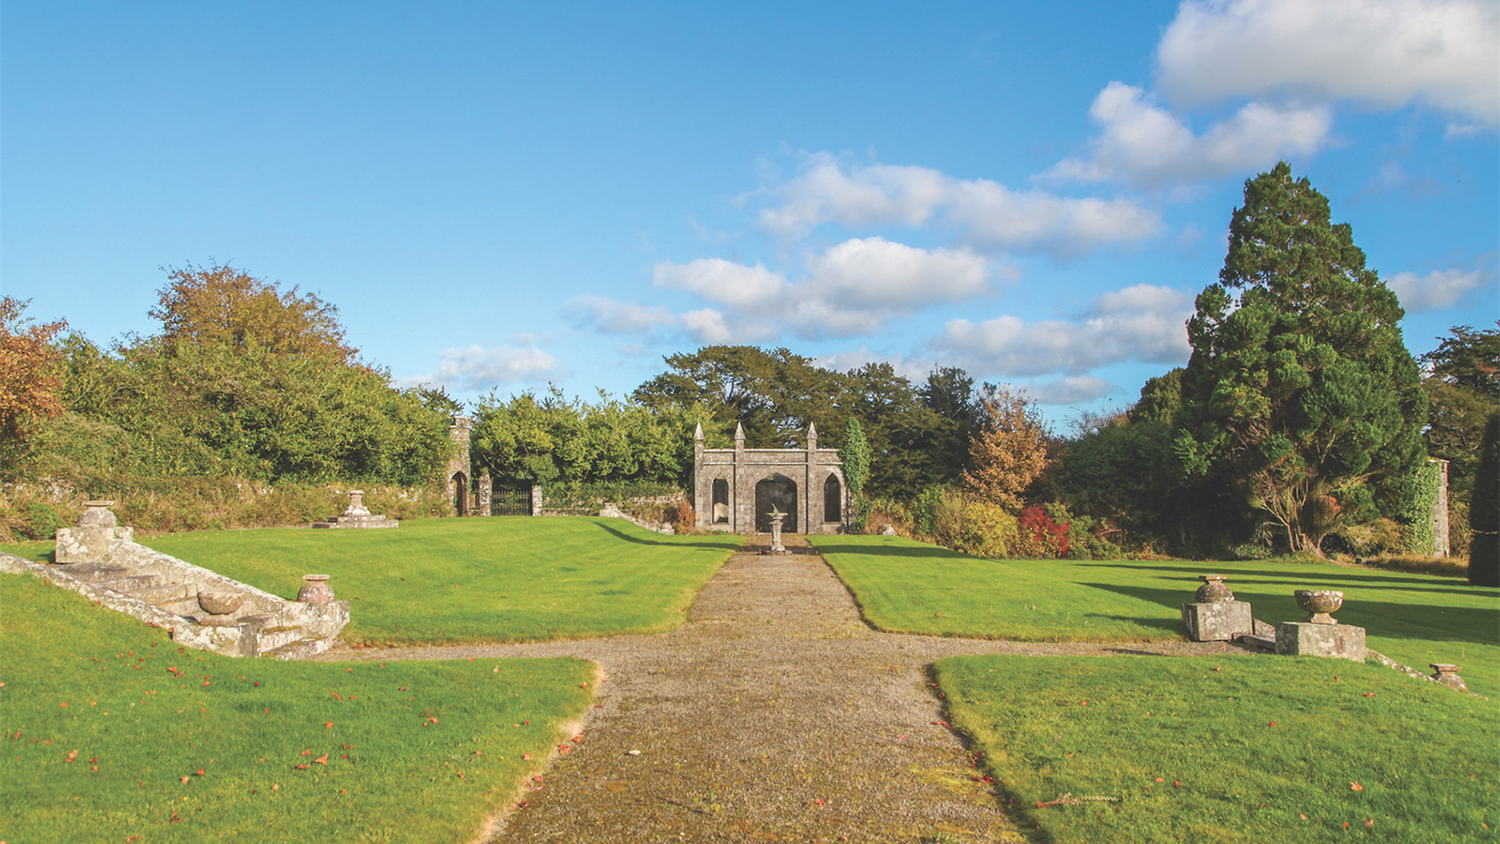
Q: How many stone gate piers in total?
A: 2